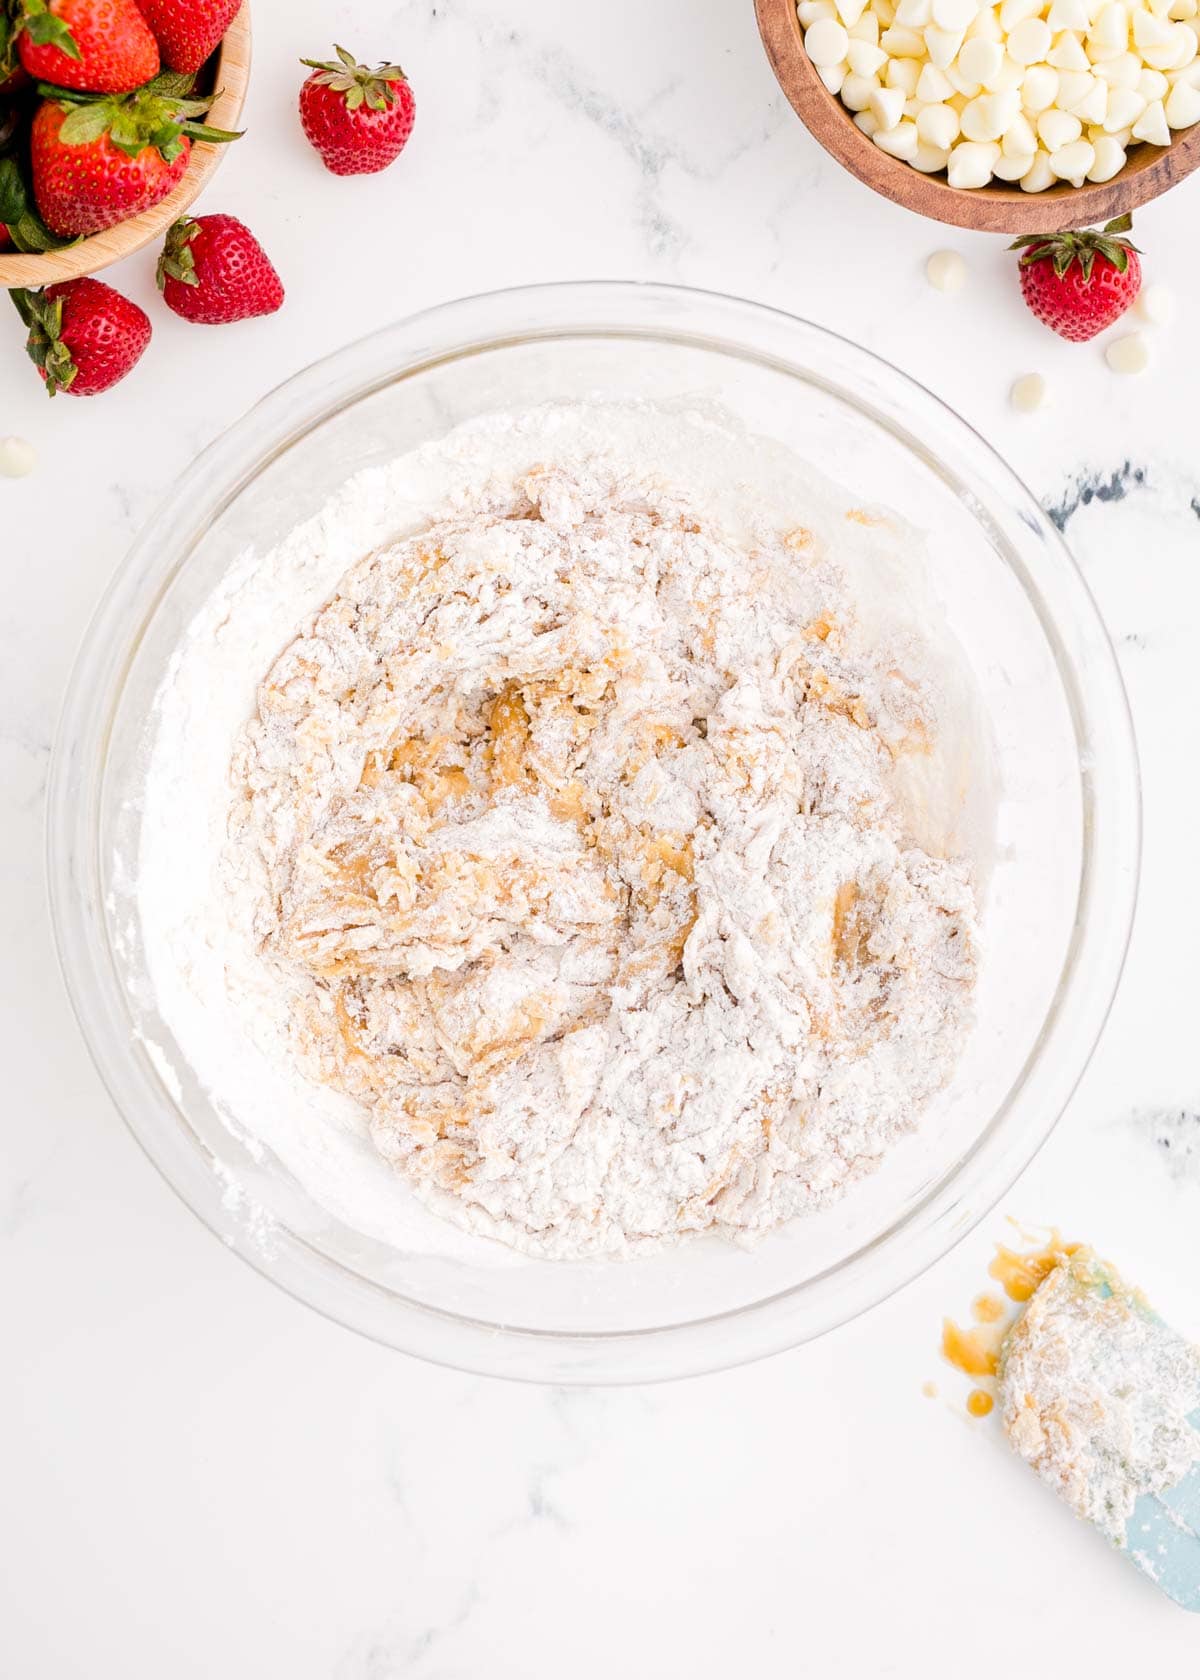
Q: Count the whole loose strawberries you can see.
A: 4